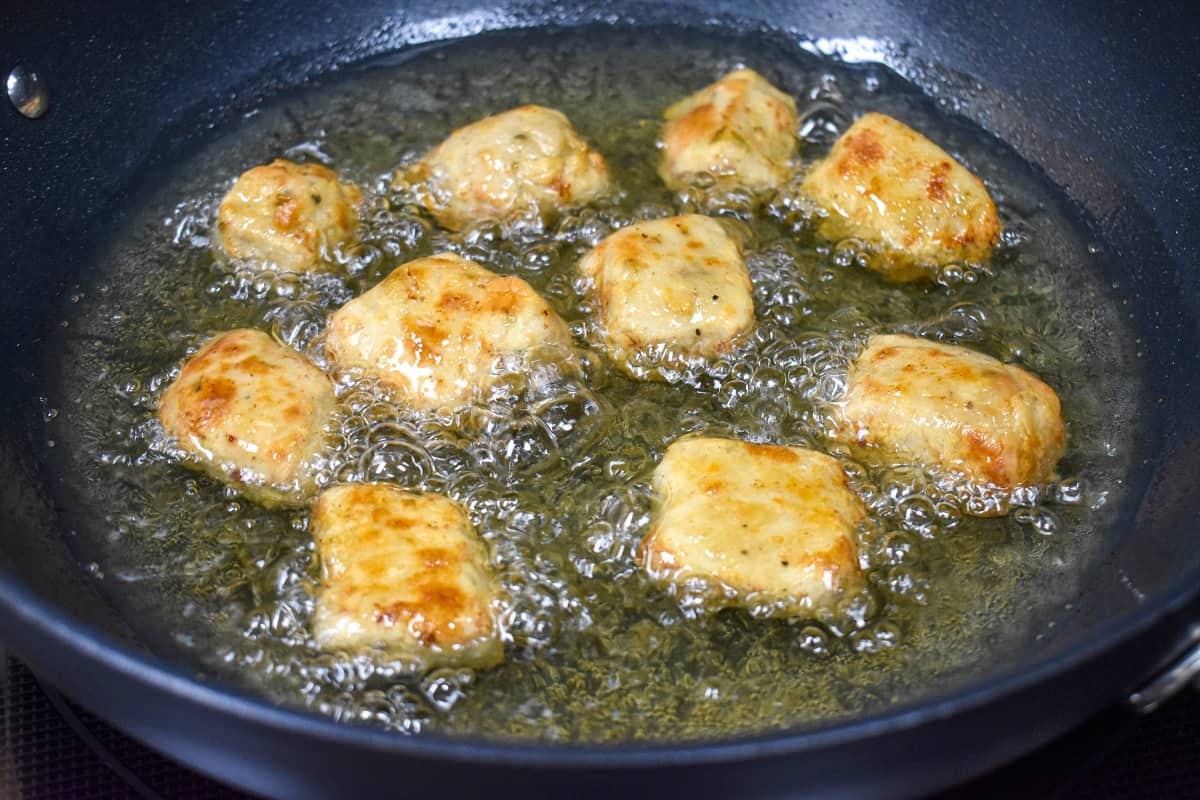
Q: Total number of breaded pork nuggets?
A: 10